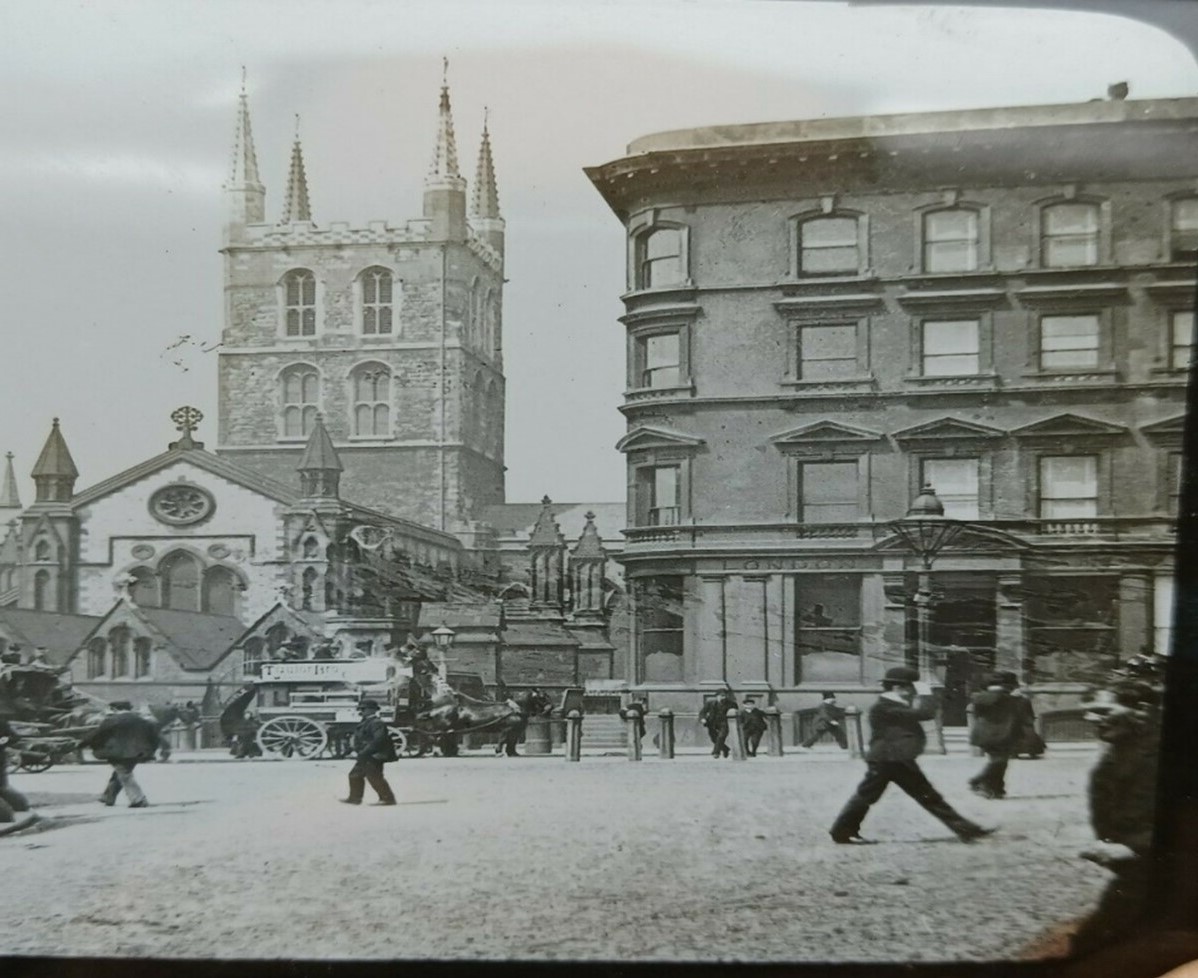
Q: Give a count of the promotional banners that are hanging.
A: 1